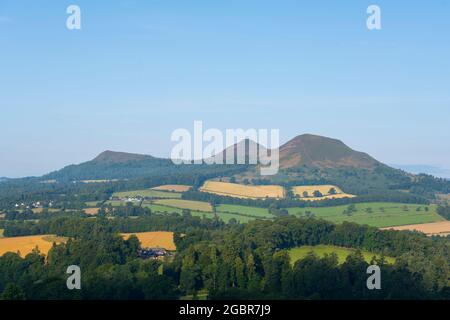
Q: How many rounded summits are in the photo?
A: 3